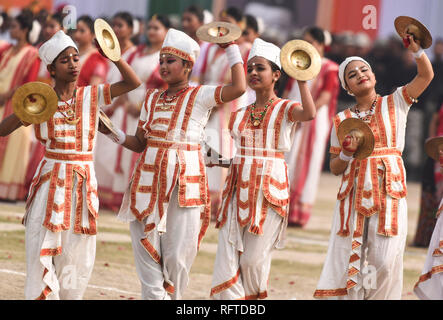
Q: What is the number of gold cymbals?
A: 8